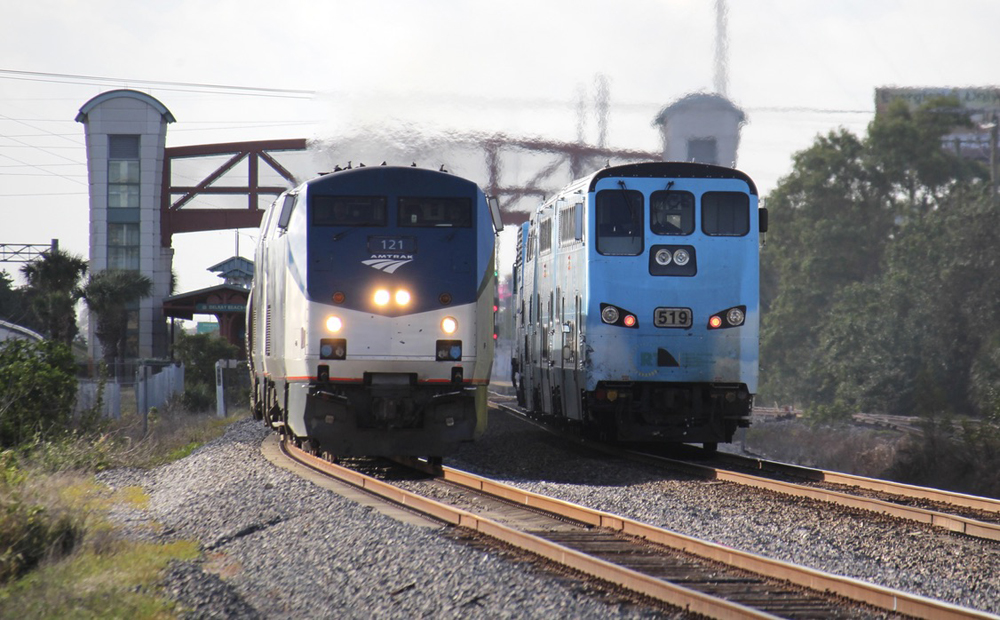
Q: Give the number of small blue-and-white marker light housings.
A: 2